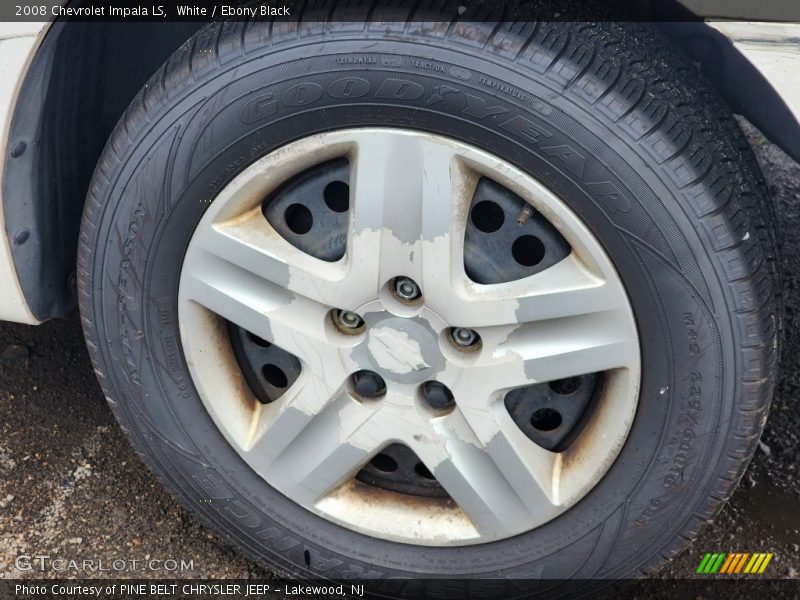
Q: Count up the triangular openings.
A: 5